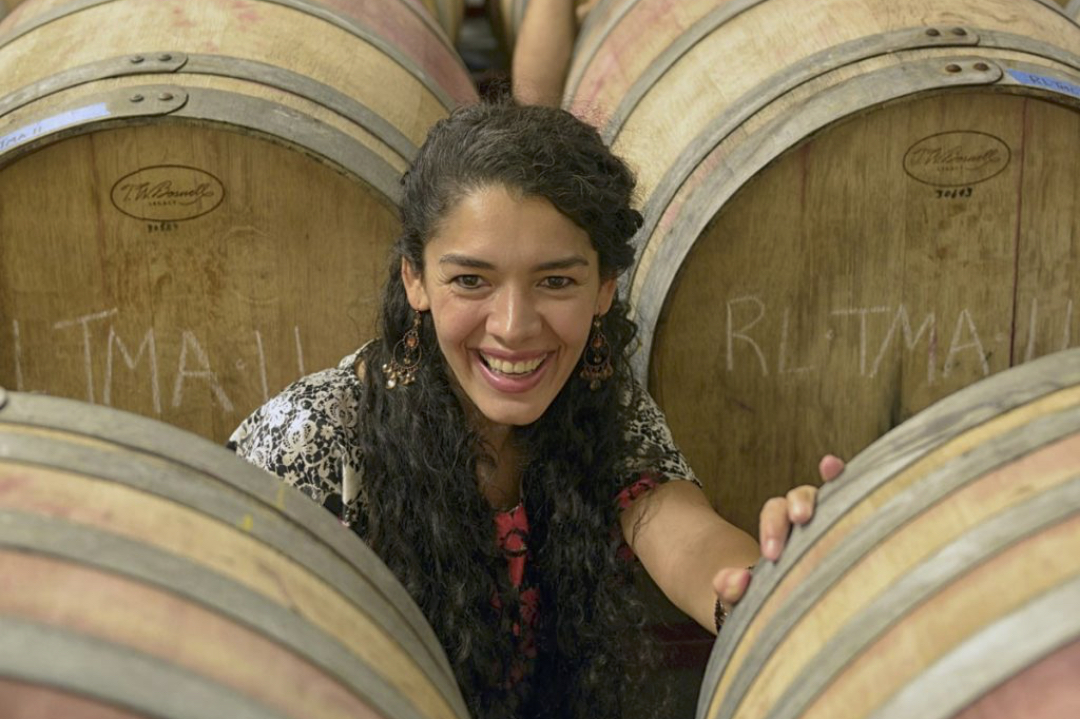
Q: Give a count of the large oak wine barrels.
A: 4